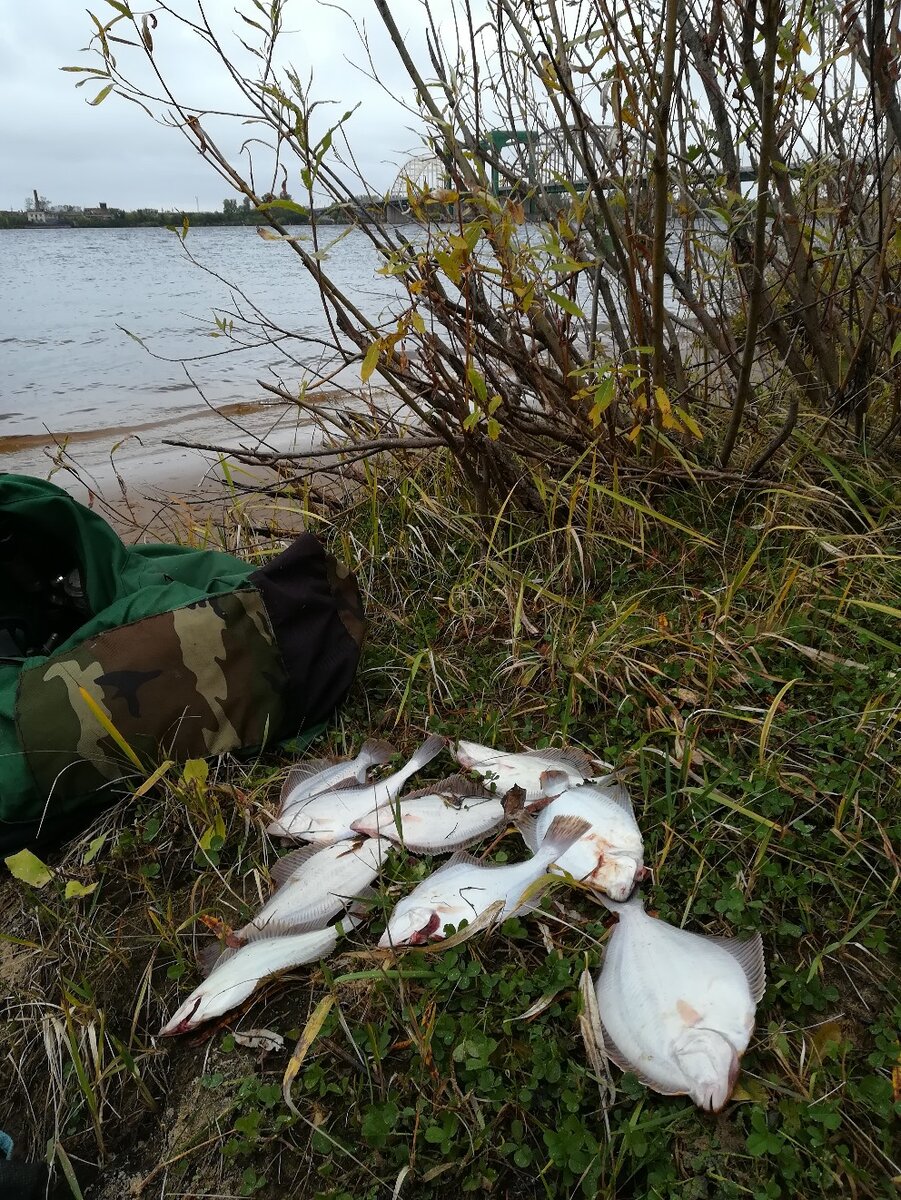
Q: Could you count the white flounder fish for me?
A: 9